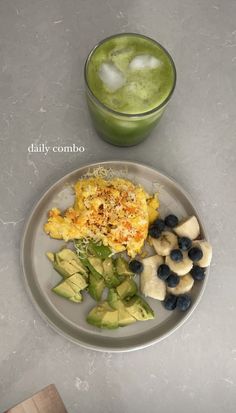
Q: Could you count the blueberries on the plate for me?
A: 12